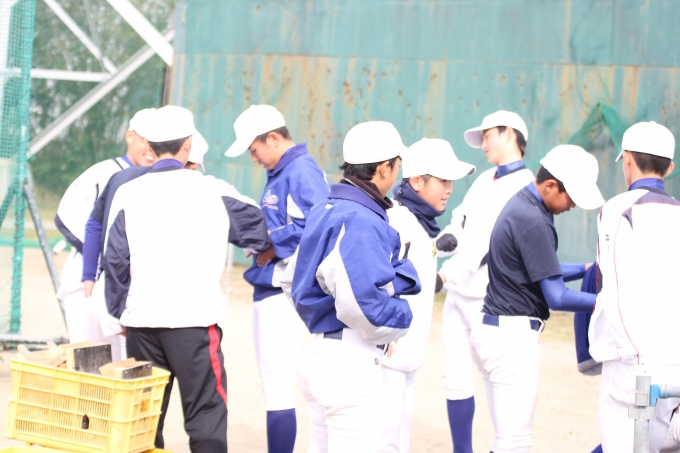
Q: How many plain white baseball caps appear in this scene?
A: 9